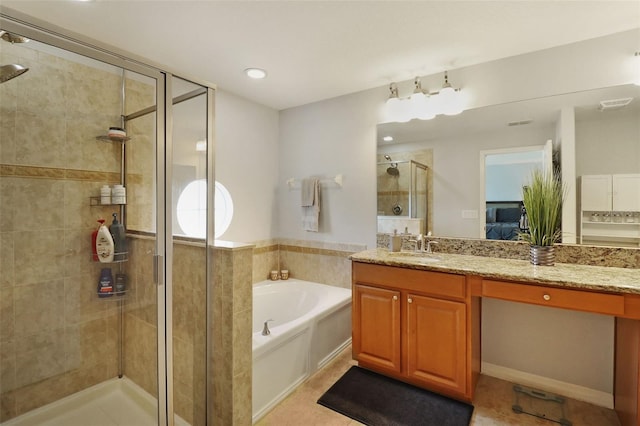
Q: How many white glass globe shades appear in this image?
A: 3